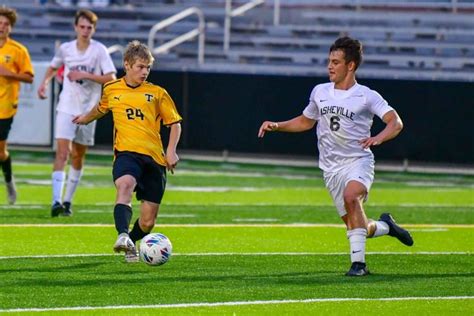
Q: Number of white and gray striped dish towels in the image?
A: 0